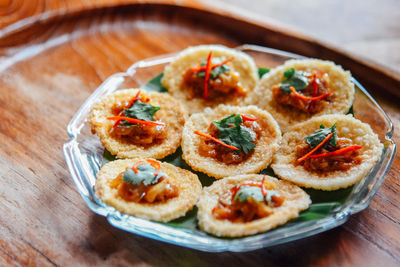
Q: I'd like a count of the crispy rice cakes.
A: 7